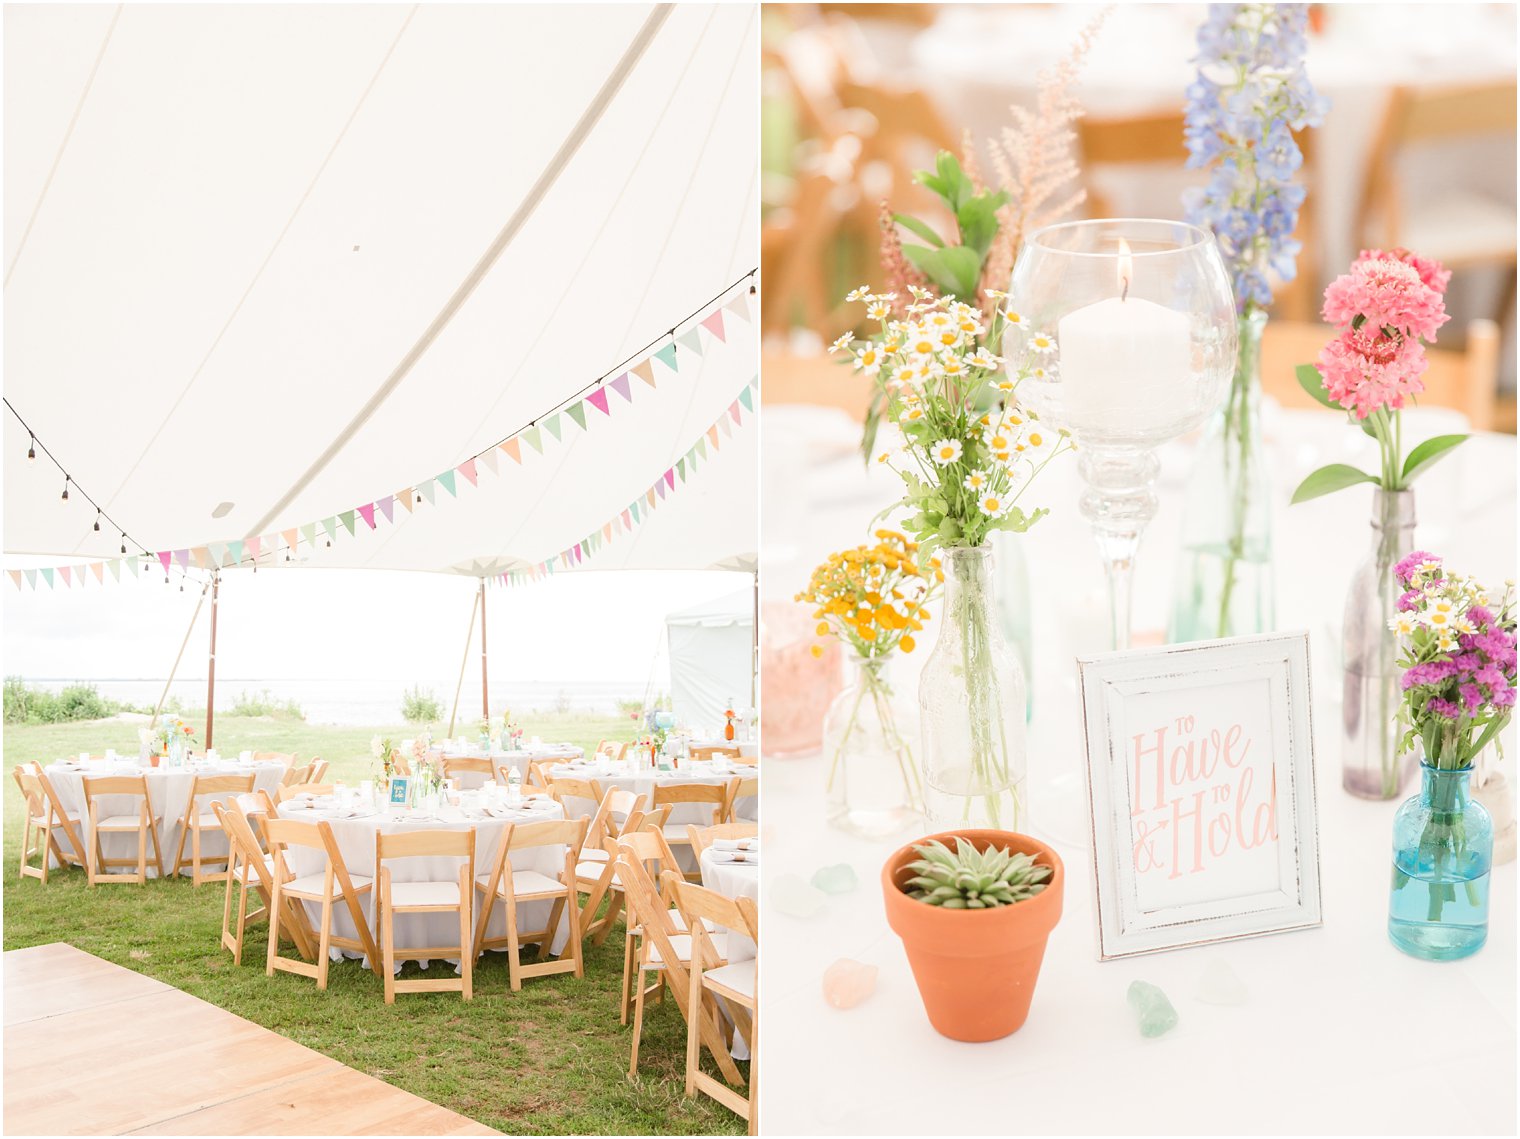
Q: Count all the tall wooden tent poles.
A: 3